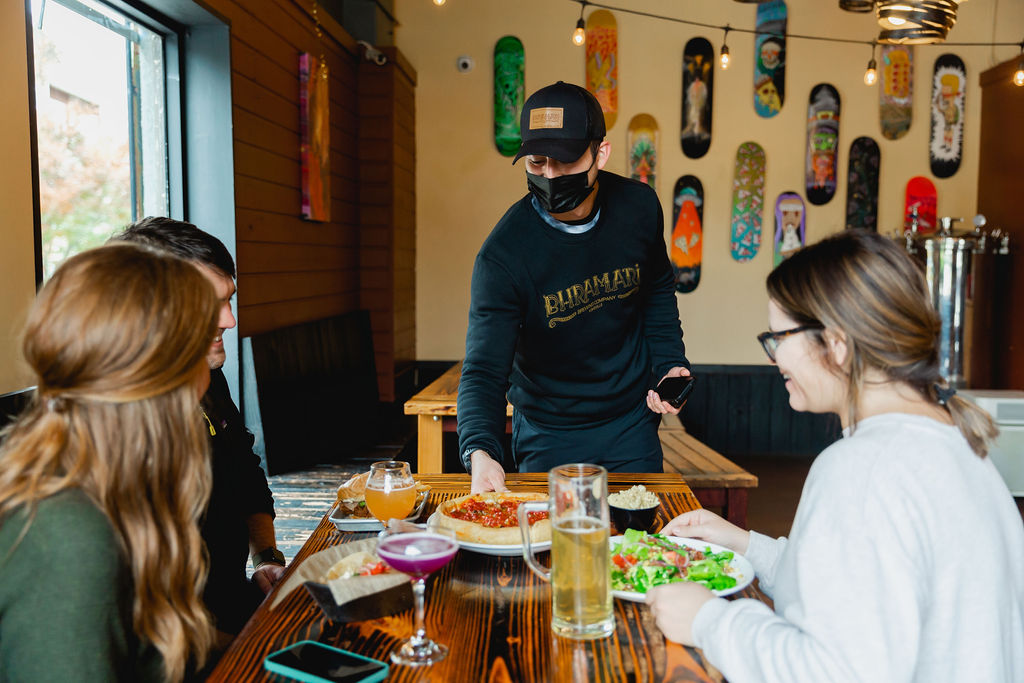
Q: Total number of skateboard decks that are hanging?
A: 13